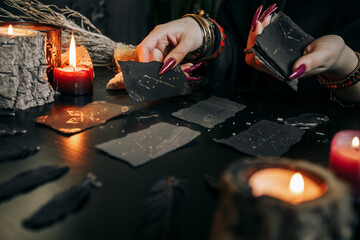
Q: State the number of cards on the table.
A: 4